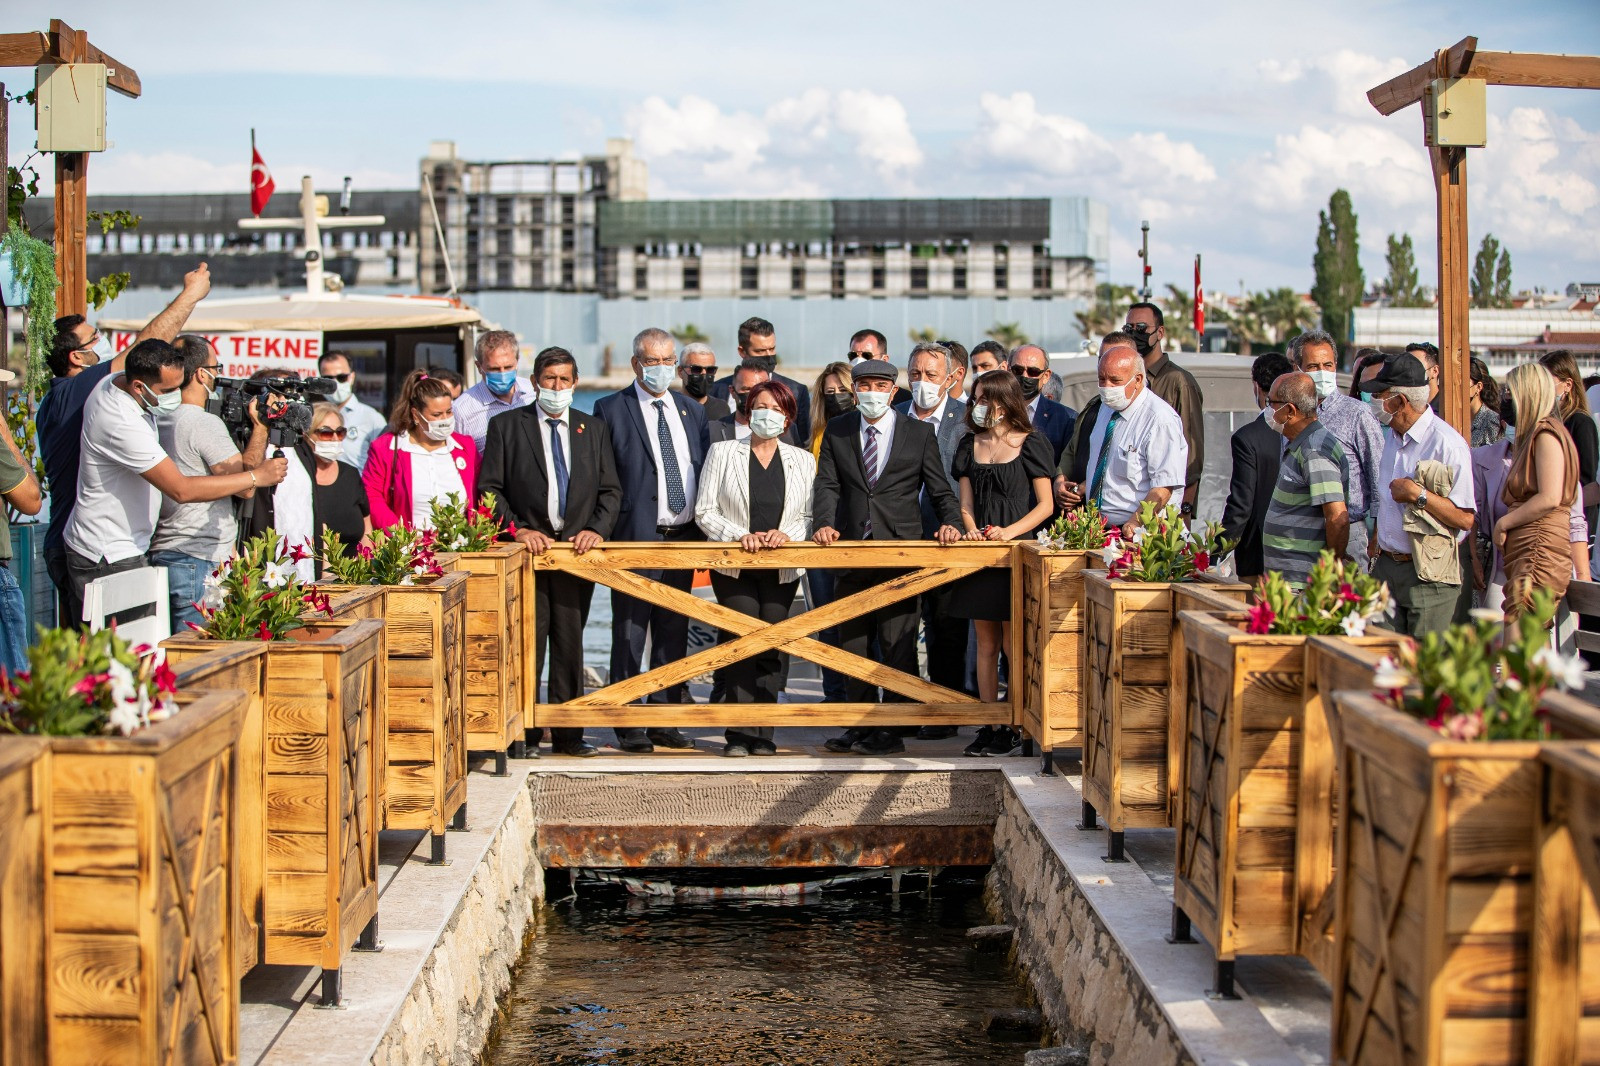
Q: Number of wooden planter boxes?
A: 8